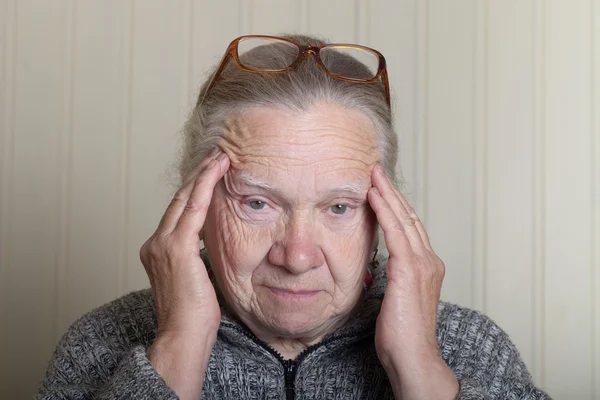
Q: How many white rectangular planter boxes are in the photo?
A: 0